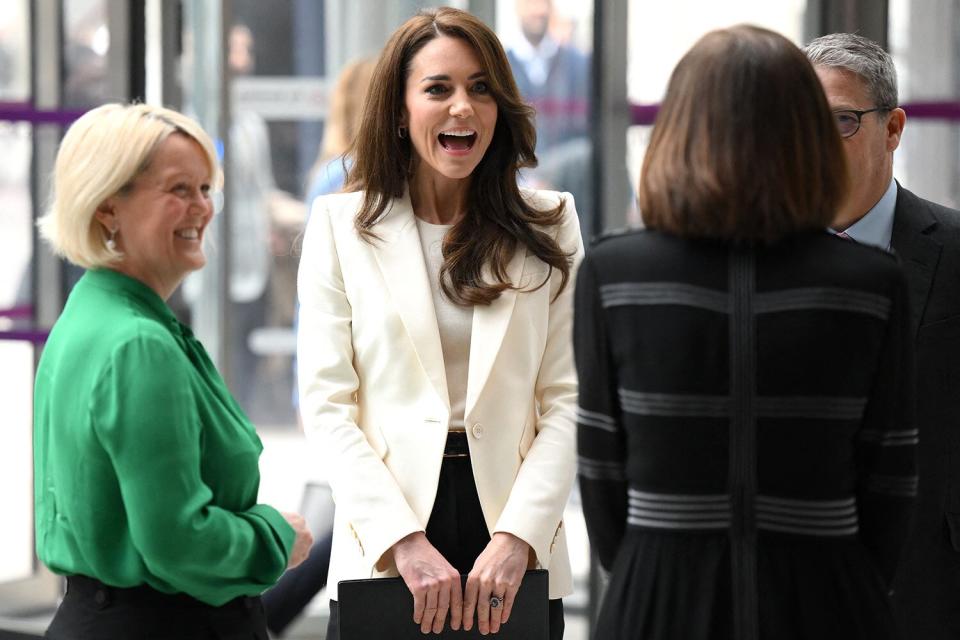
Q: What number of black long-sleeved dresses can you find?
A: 1